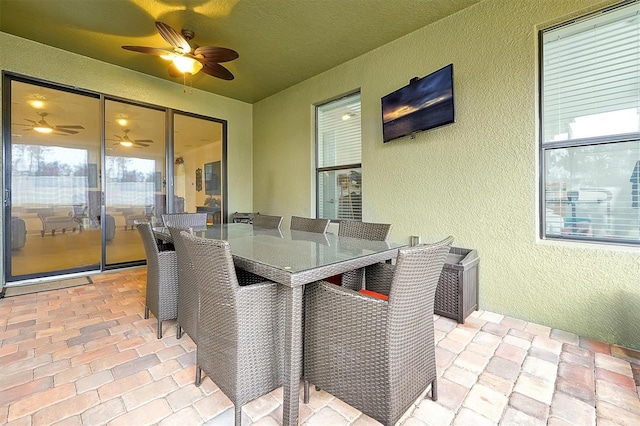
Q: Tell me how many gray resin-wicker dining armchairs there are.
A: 8